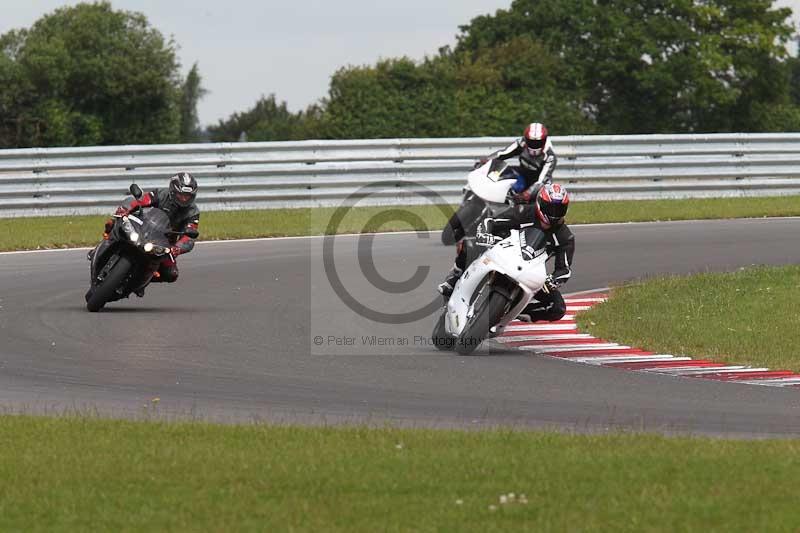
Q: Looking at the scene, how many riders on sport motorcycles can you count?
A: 3